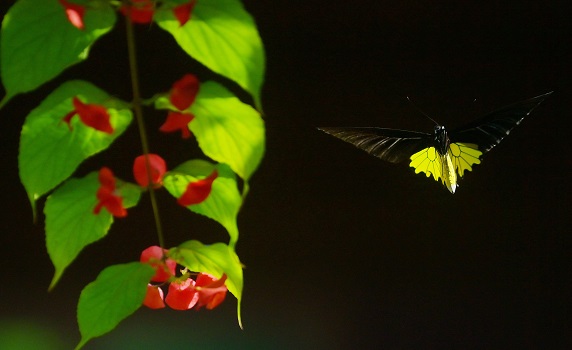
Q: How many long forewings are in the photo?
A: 2